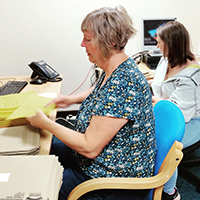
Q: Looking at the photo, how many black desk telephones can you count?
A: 1